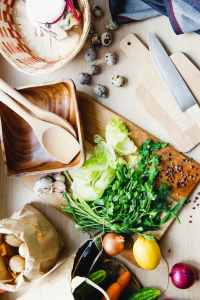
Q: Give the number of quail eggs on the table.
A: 11